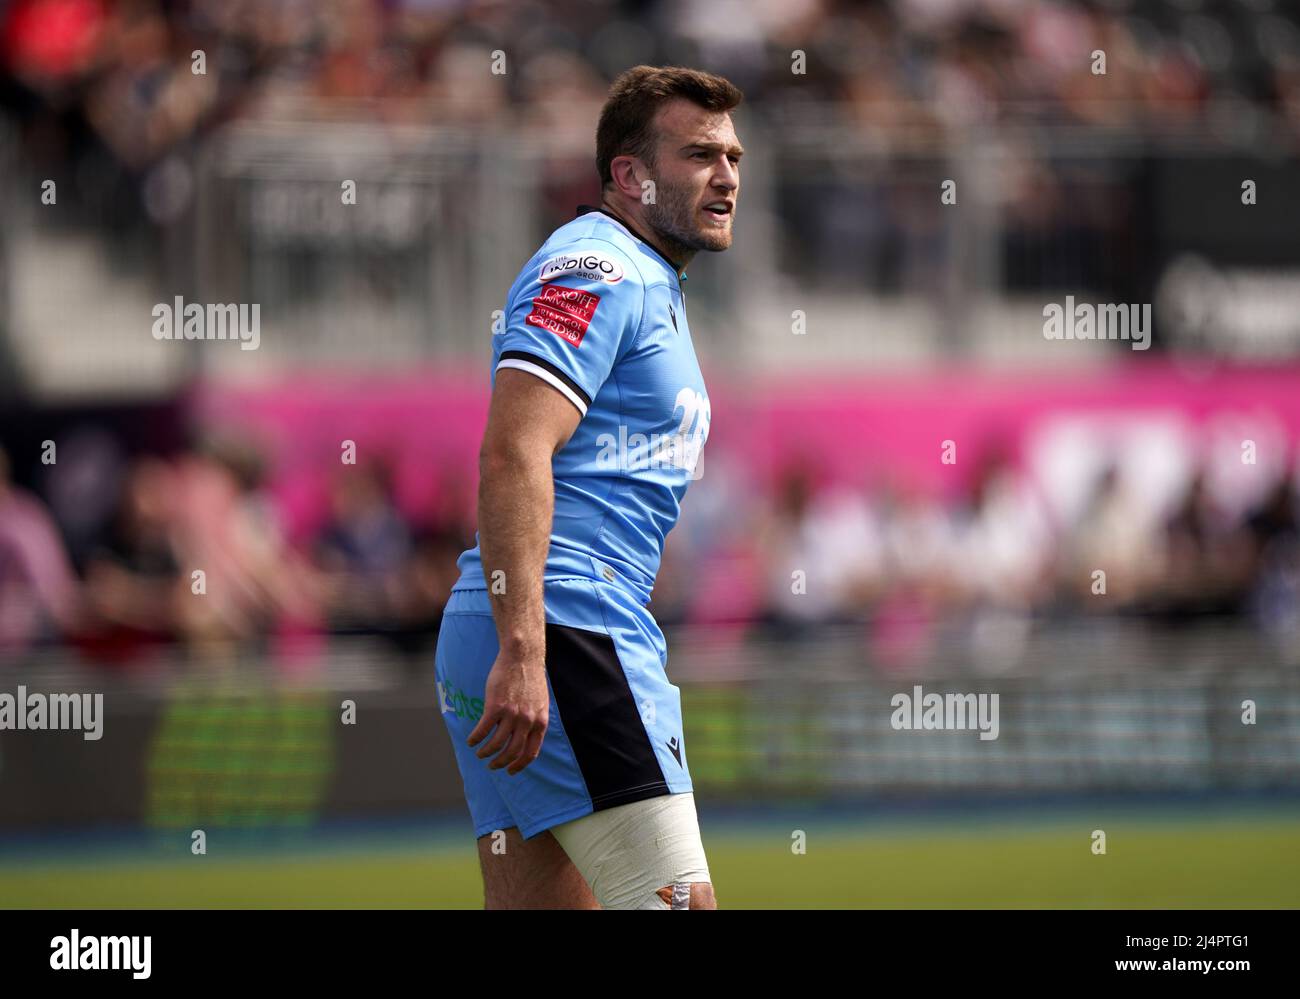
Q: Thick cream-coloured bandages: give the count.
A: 1